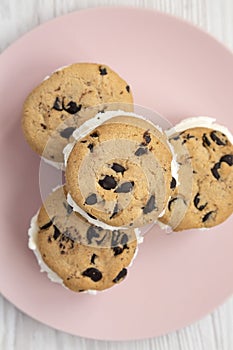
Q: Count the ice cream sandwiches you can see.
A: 4